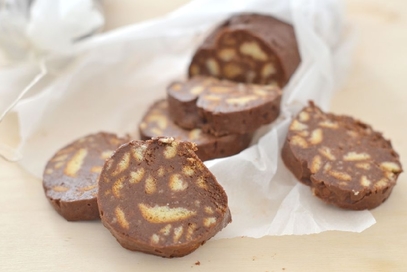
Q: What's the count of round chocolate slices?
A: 5